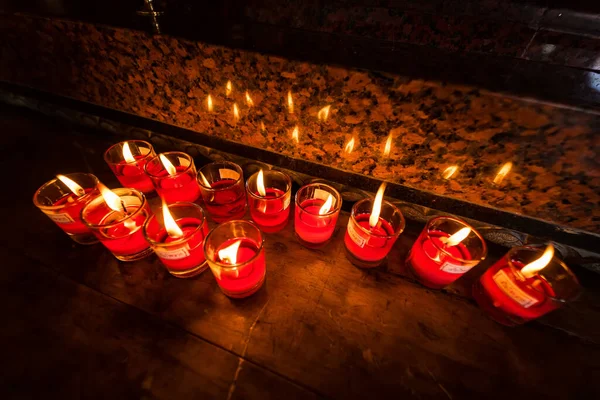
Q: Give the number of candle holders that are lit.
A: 11